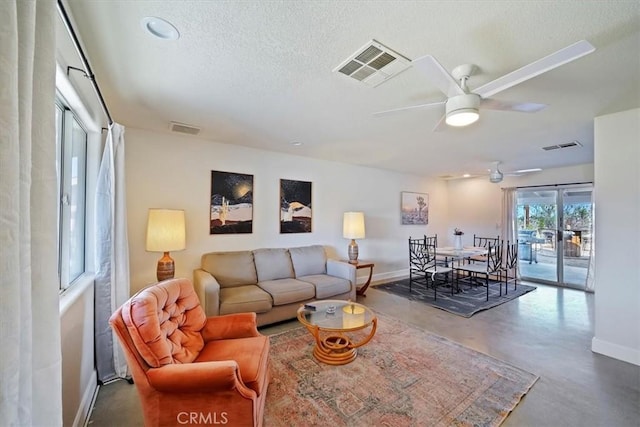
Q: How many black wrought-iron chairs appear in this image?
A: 6